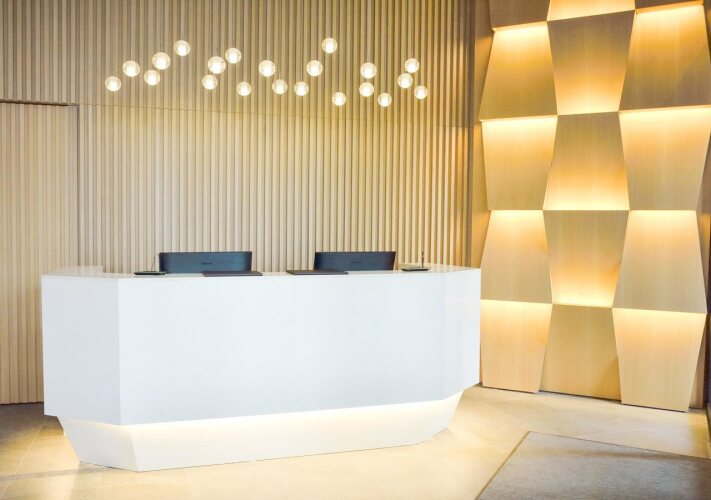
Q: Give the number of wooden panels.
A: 15